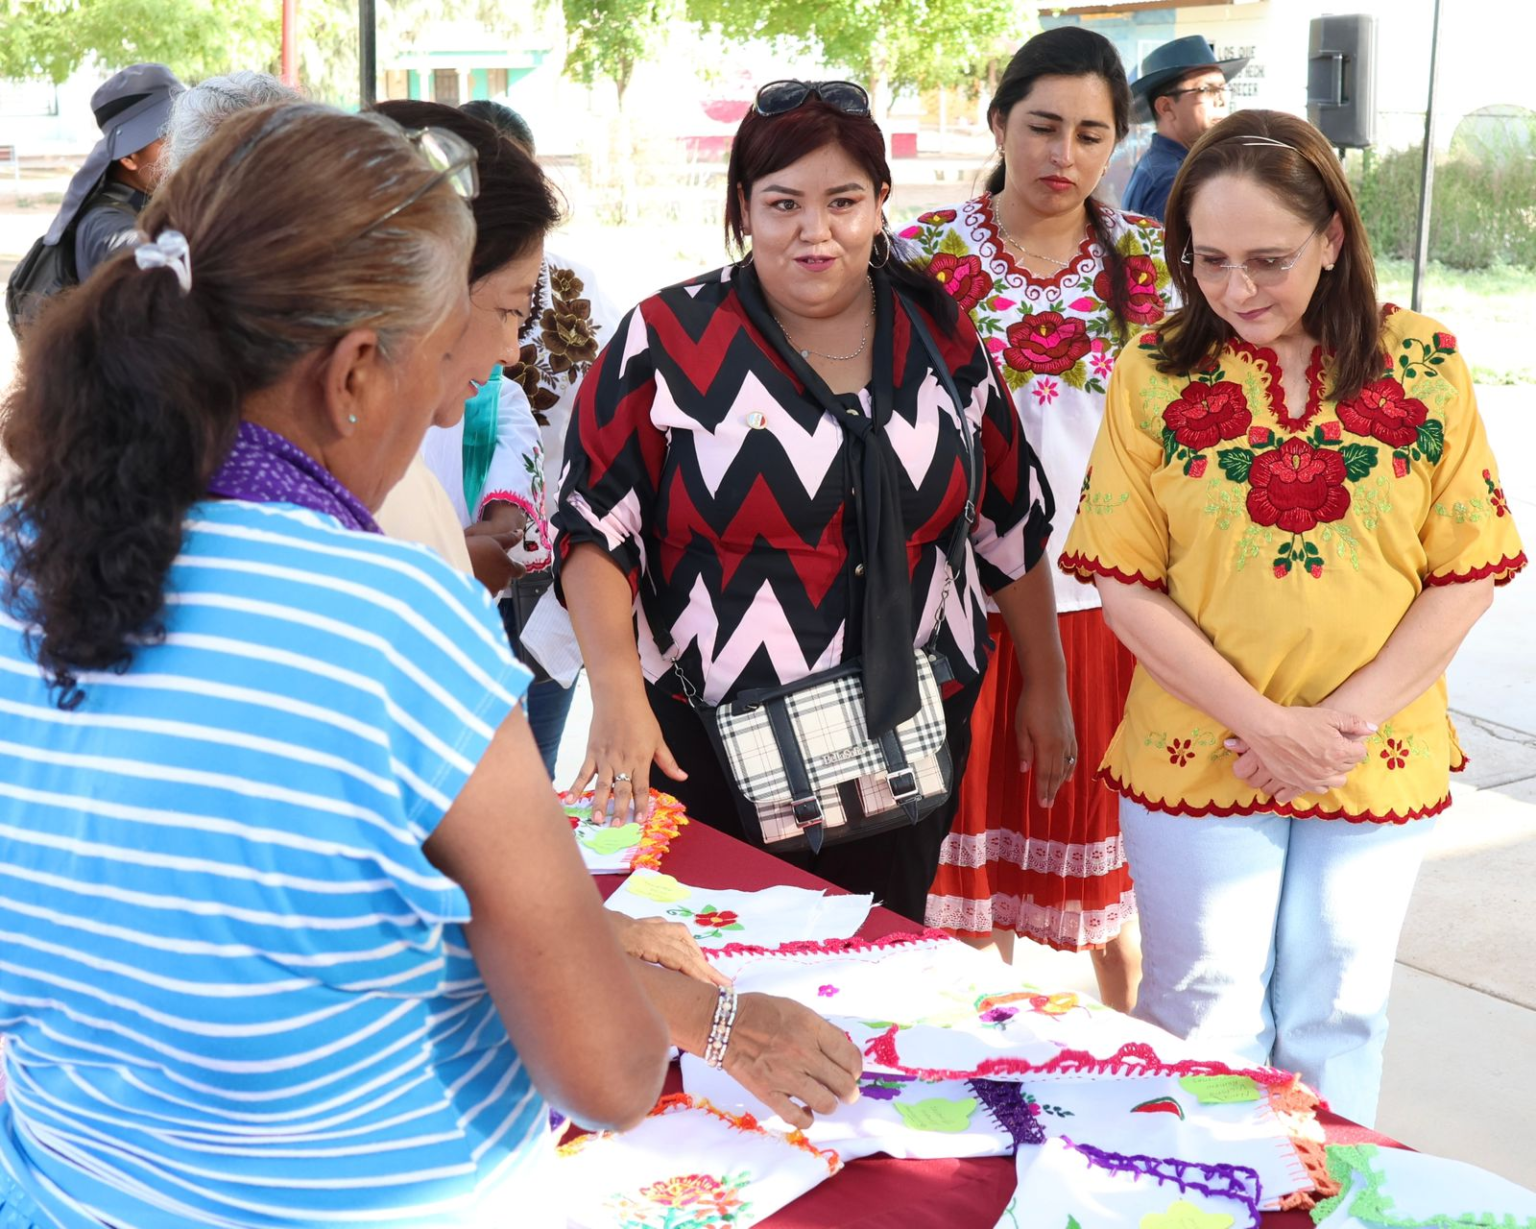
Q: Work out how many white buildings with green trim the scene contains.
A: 1